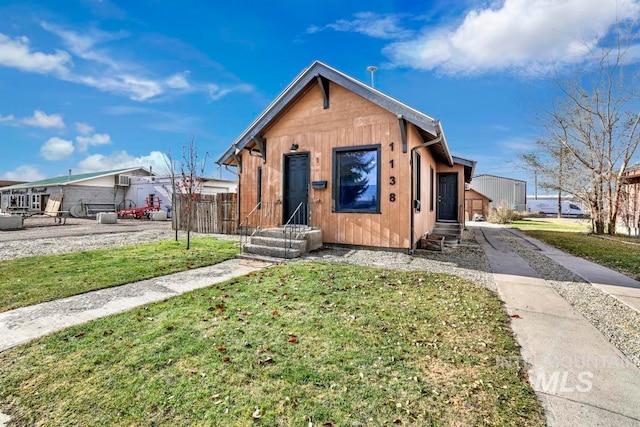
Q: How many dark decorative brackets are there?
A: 4